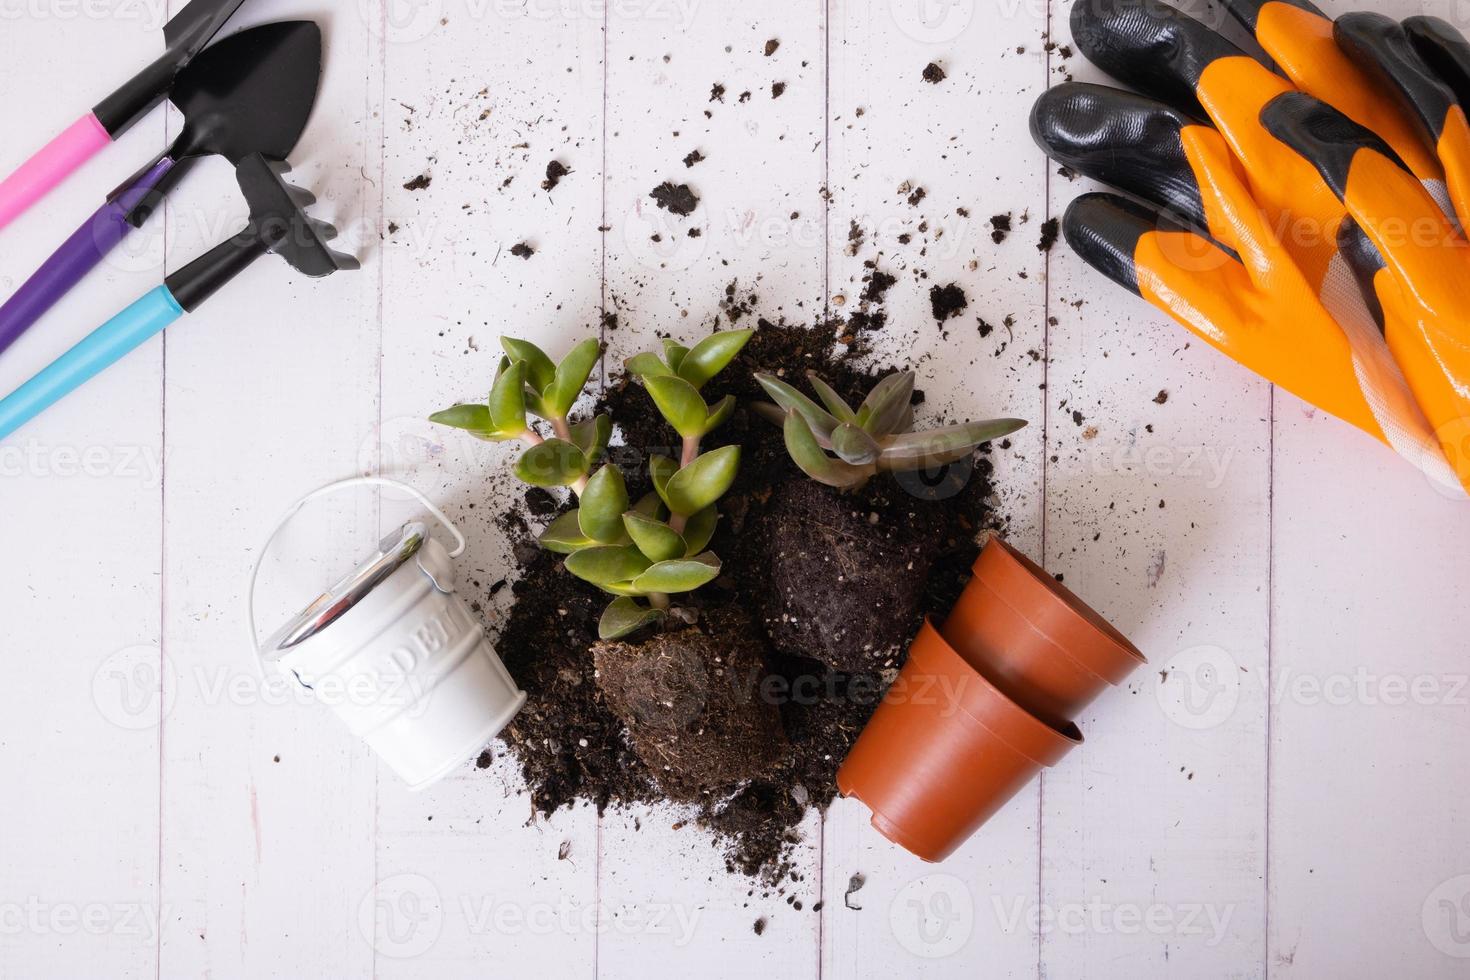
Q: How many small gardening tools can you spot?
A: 3